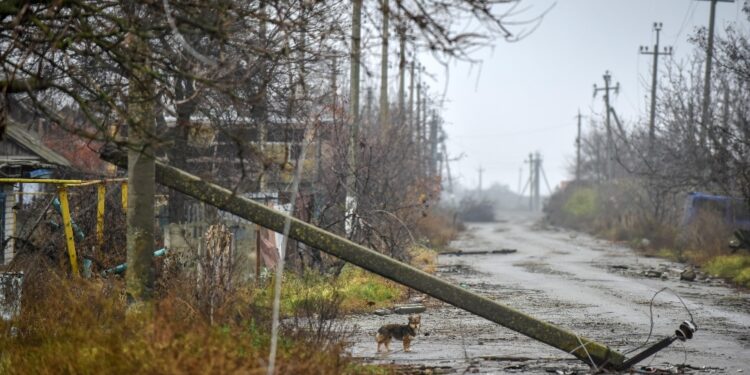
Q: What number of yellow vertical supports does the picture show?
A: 3